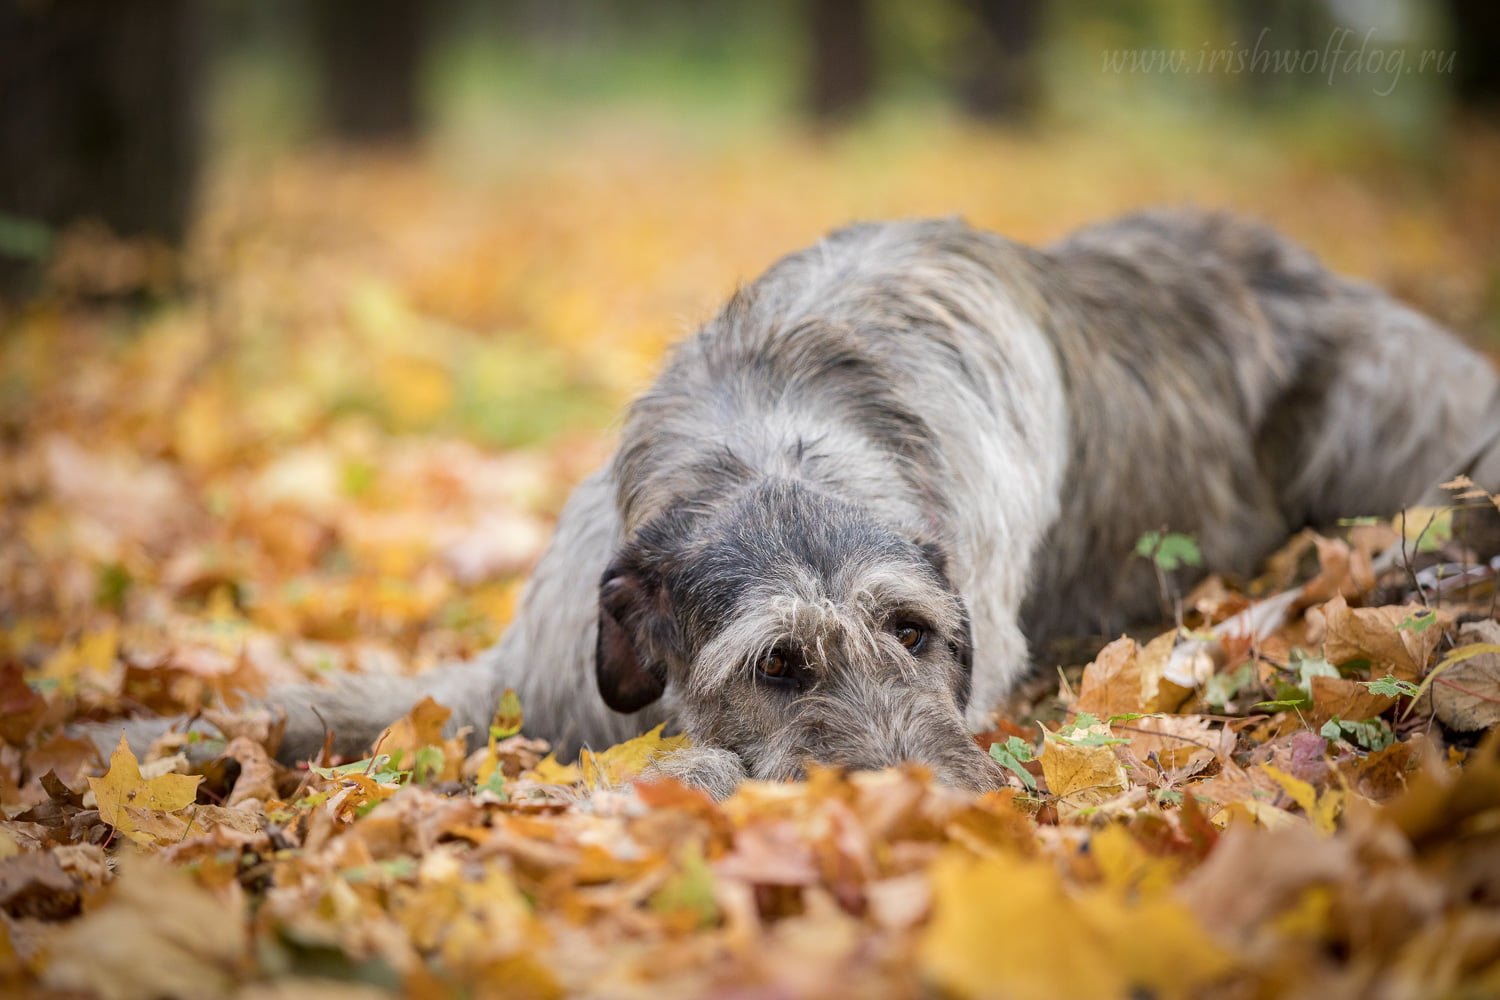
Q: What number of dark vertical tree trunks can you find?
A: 5